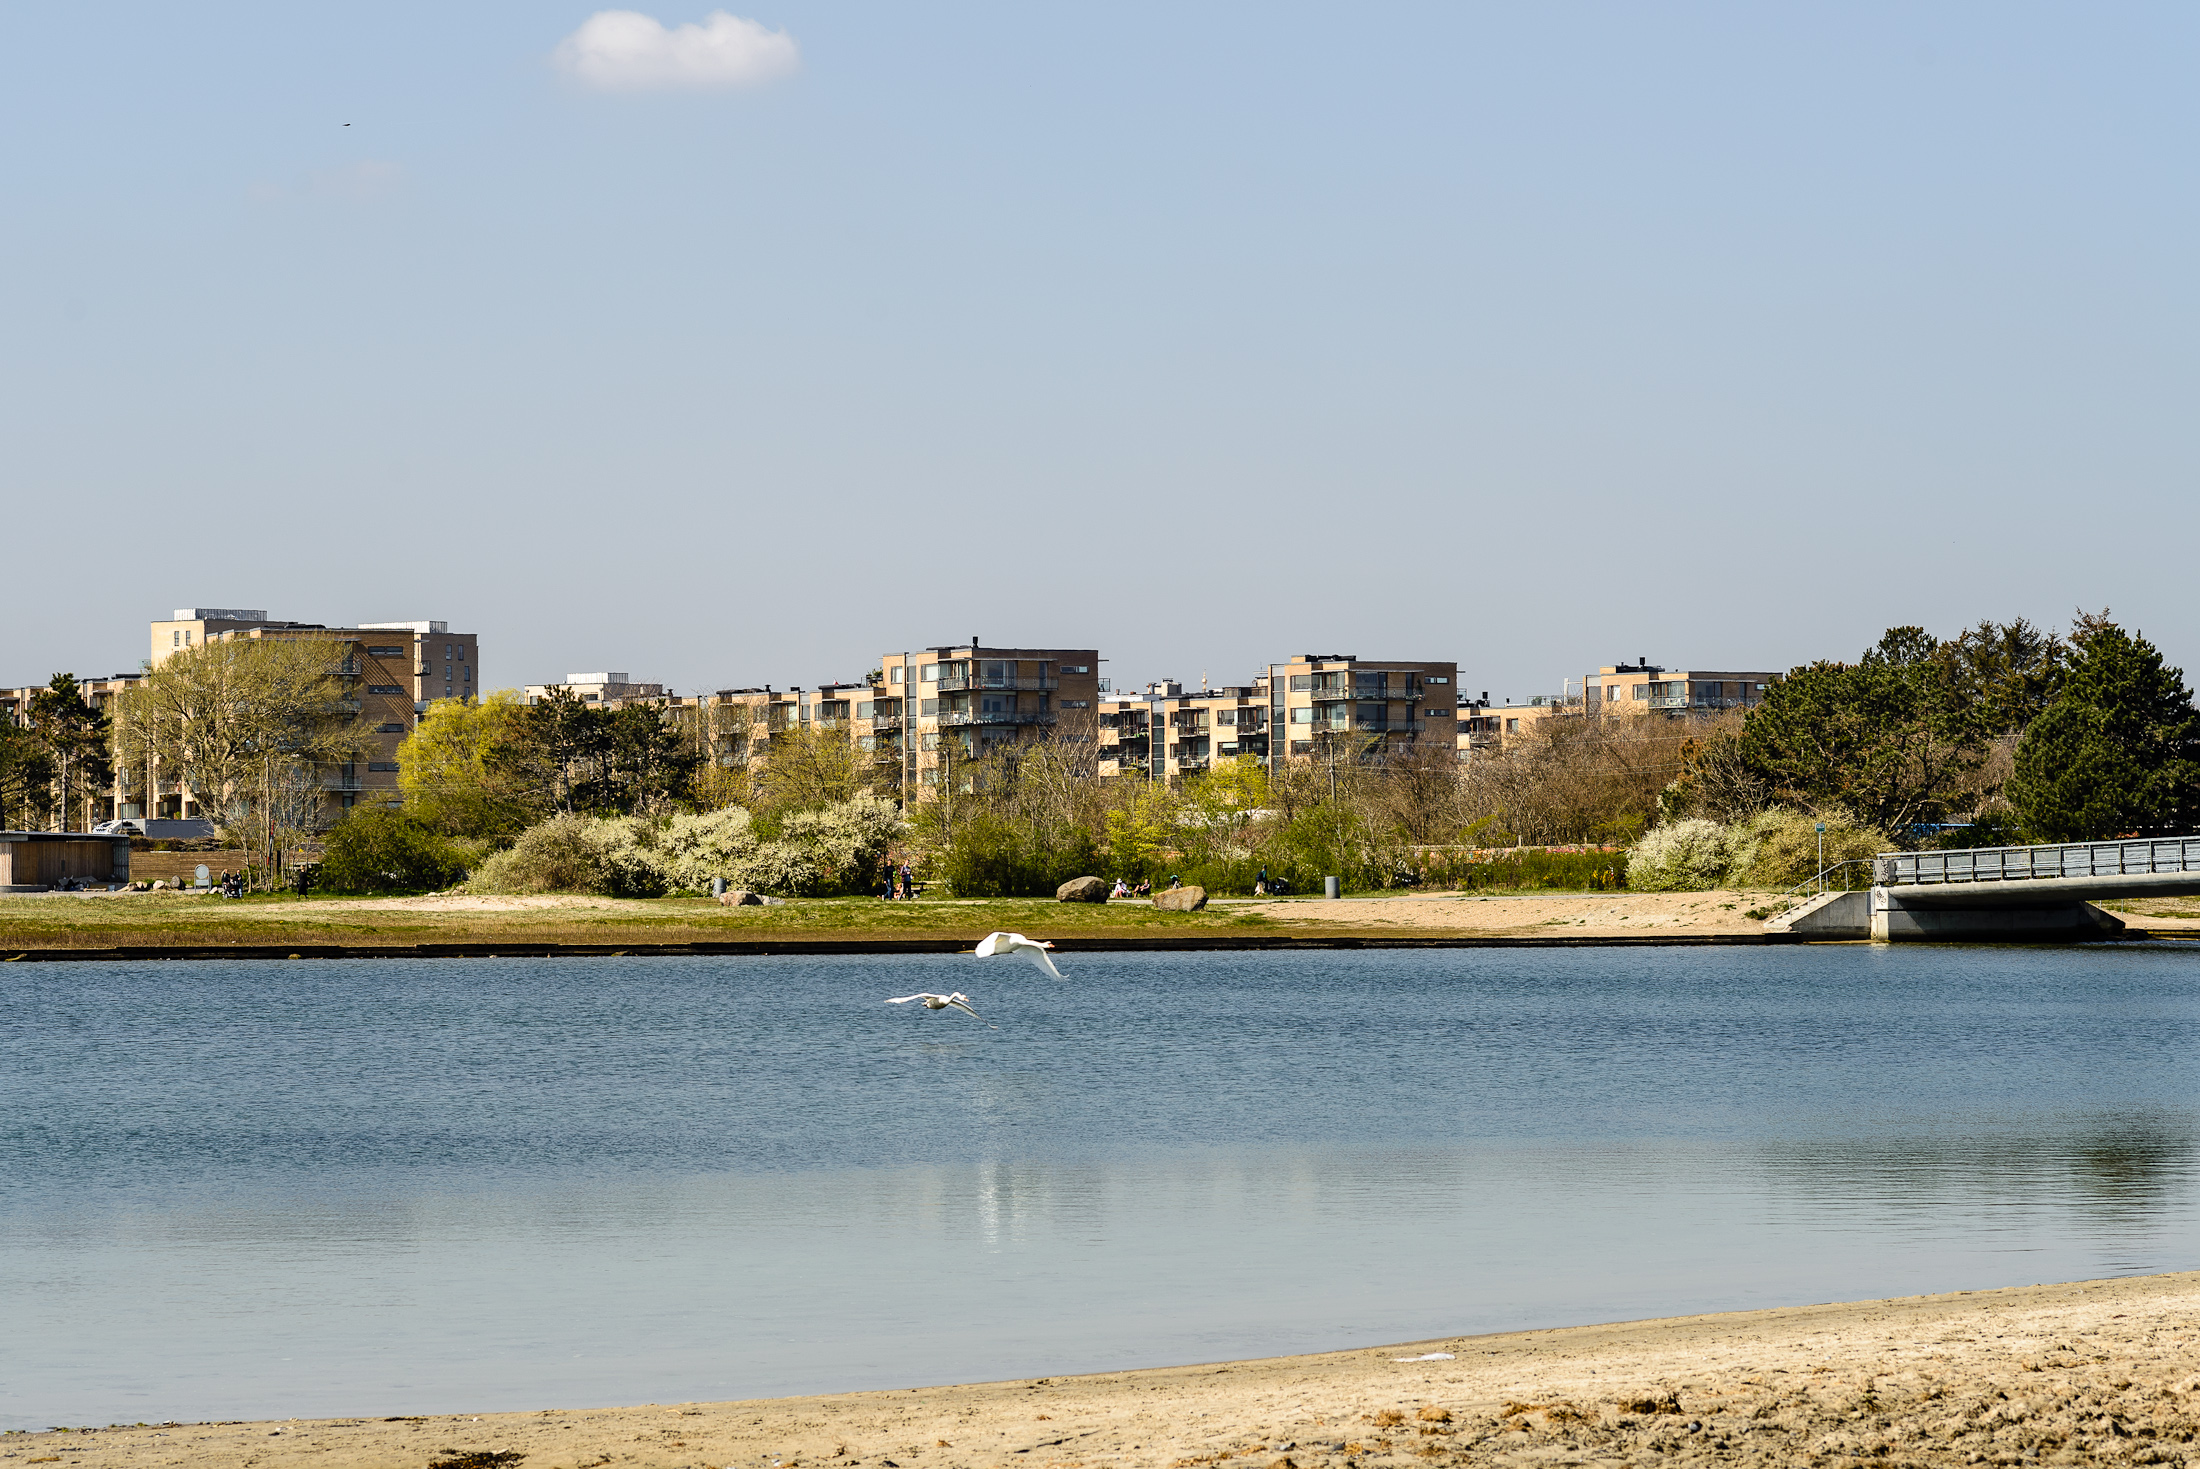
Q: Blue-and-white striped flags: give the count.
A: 0